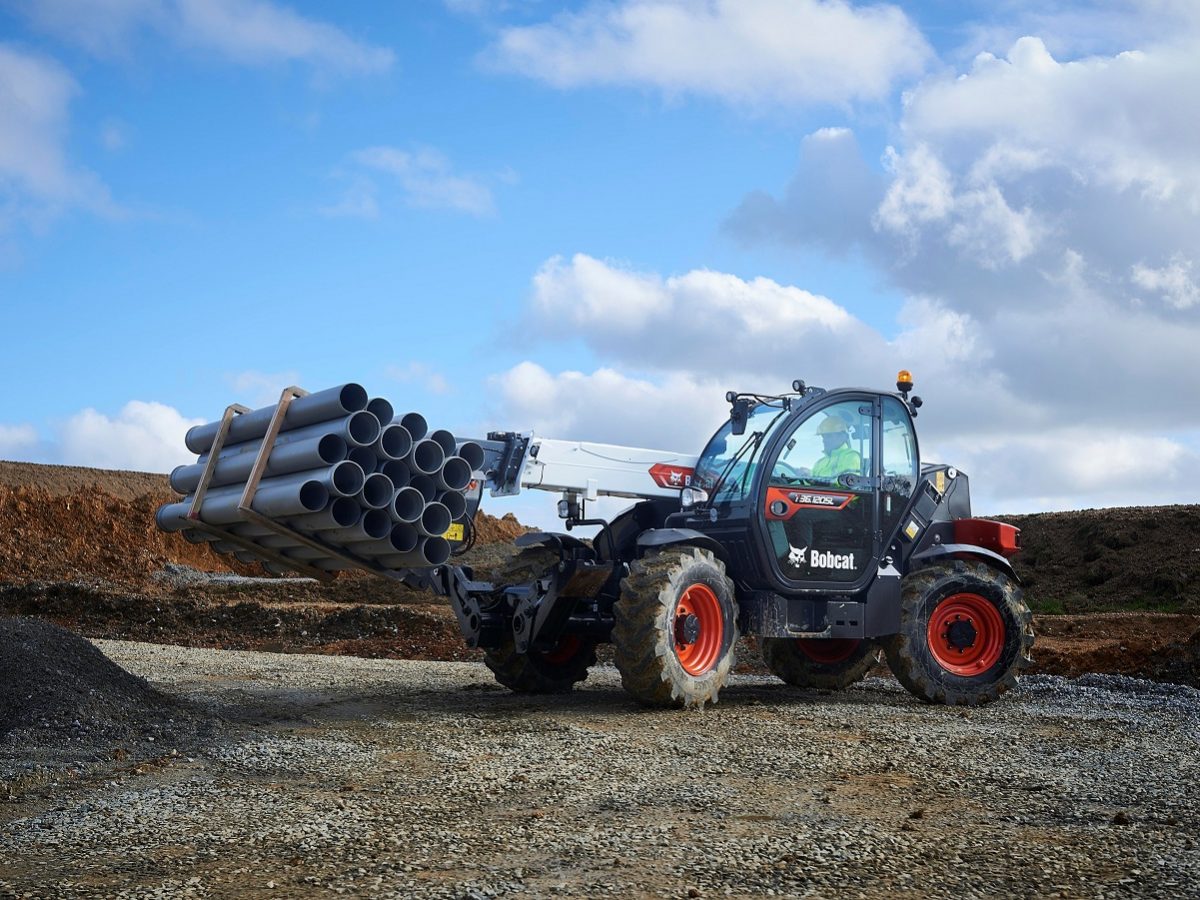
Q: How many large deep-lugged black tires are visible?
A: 4